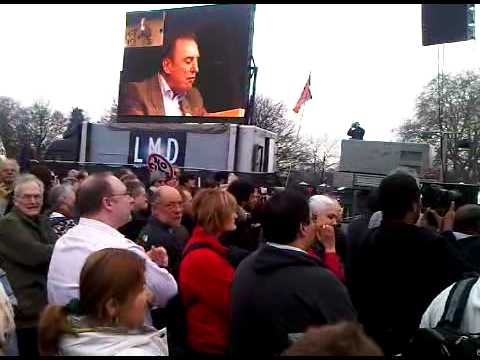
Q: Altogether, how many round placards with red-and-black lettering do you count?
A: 1